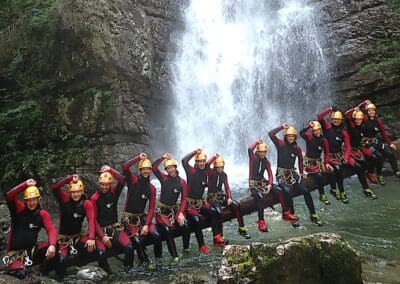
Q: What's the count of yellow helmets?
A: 13